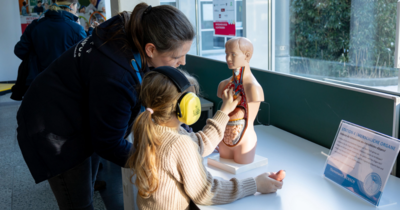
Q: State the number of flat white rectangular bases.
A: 1